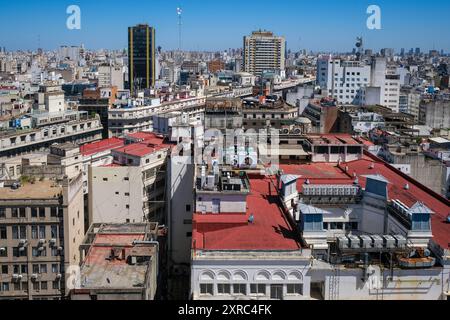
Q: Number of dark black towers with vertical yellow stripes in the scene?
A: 1